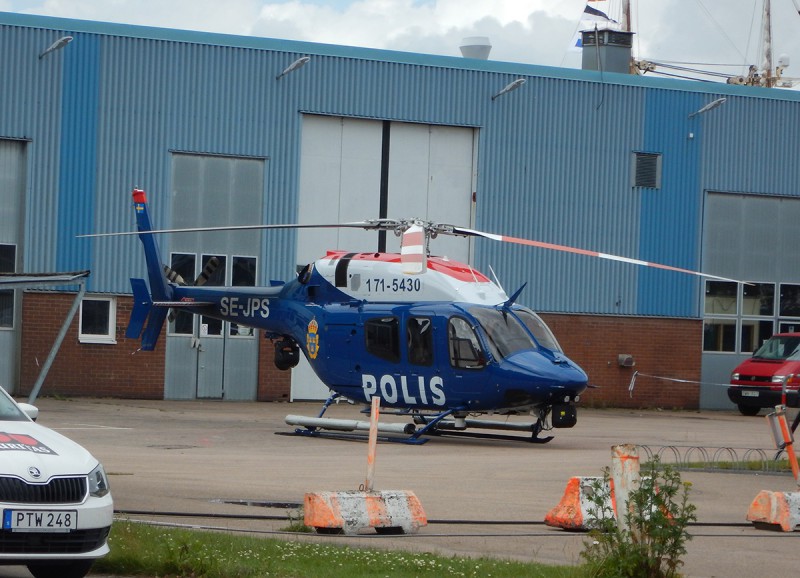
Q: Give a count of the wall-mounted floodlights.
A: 4